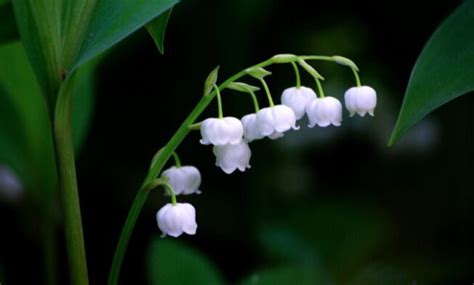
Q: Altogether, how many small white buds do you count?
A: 9